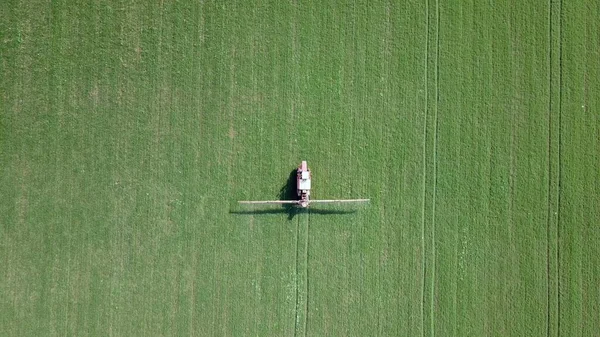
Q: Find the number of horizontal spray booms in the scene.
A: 2